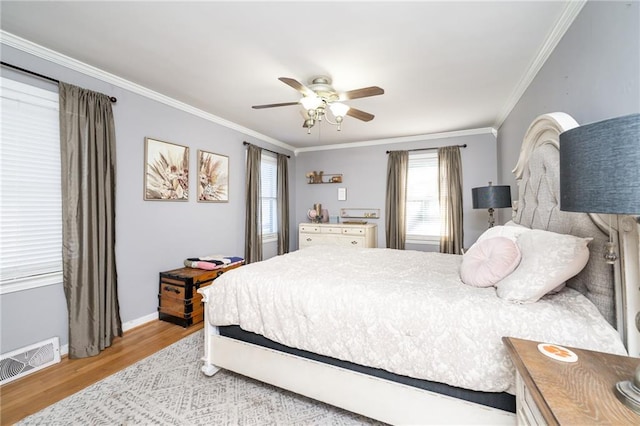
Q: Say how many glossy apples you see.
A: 0